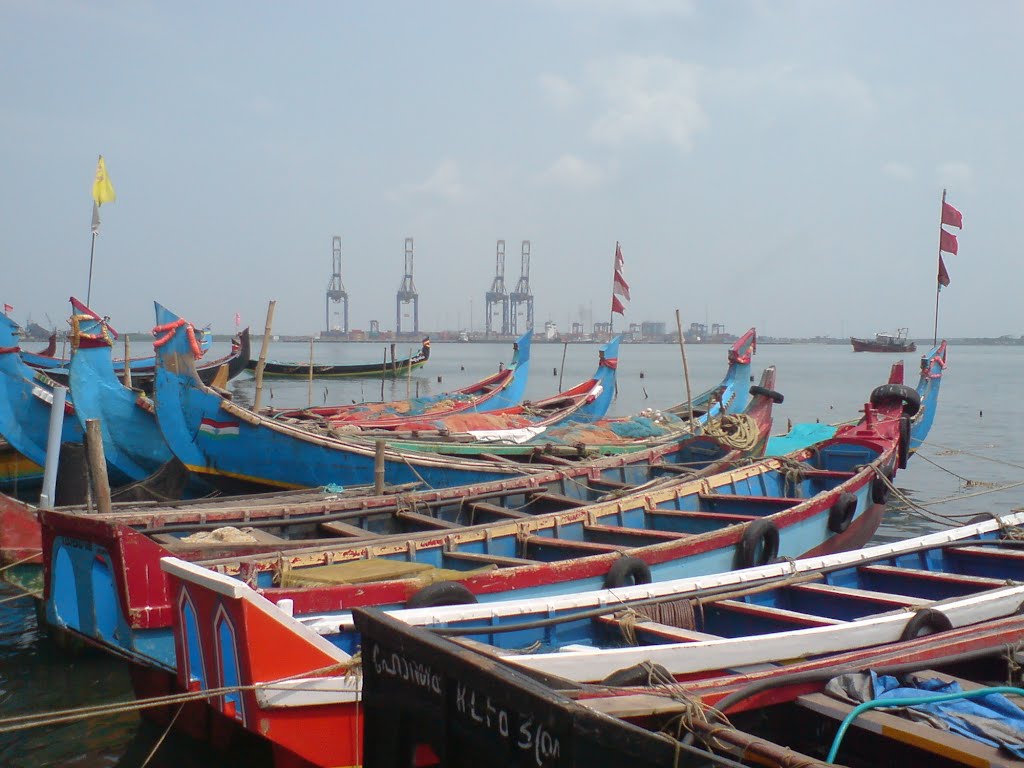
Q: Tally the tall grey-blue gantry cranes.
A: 4